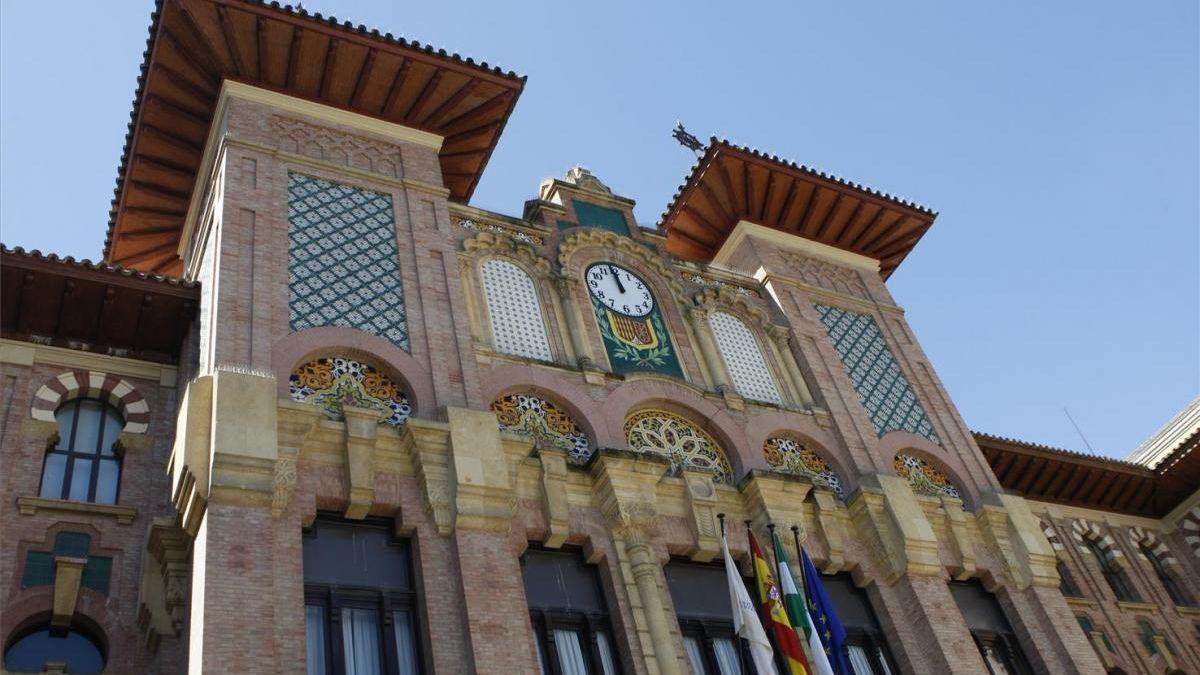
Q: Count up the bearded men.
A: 0